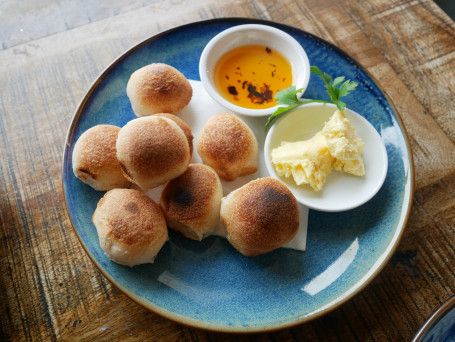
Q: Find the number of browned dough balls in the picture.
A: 8